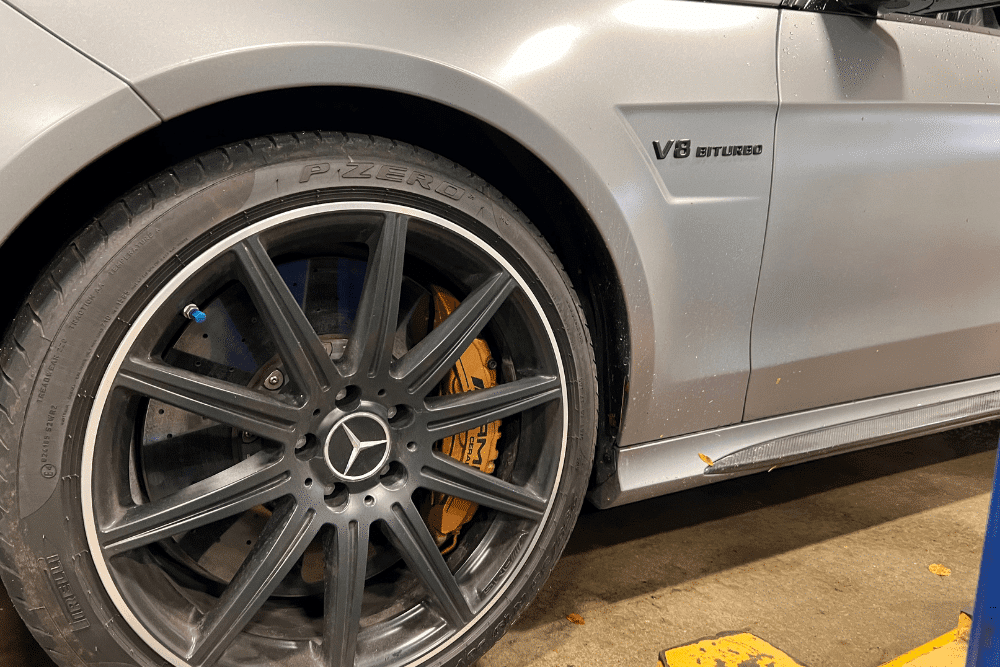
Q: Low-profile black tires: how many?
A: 1